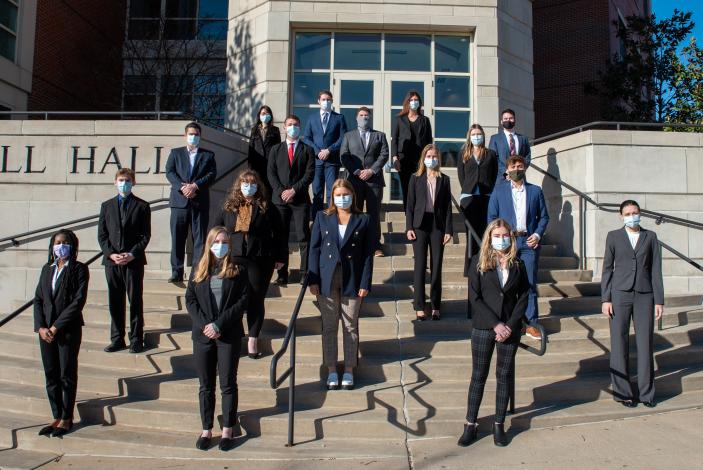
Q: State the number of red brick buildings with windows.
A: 2